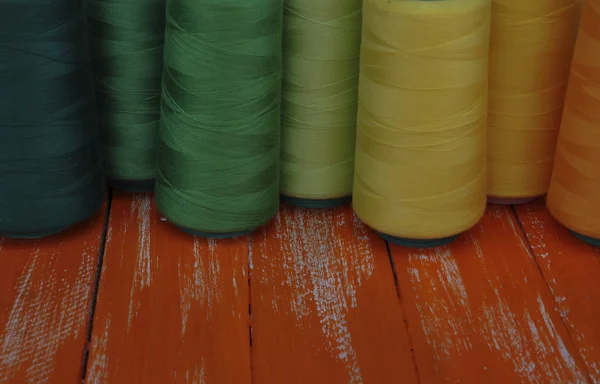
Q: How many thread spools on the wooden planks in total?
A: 7